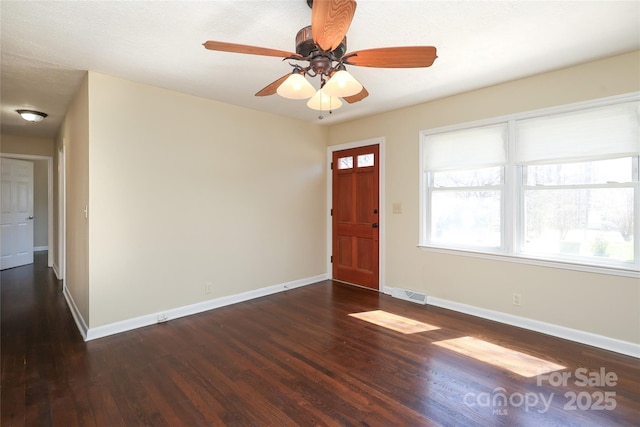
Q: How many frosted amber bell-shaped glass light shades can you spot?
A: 3